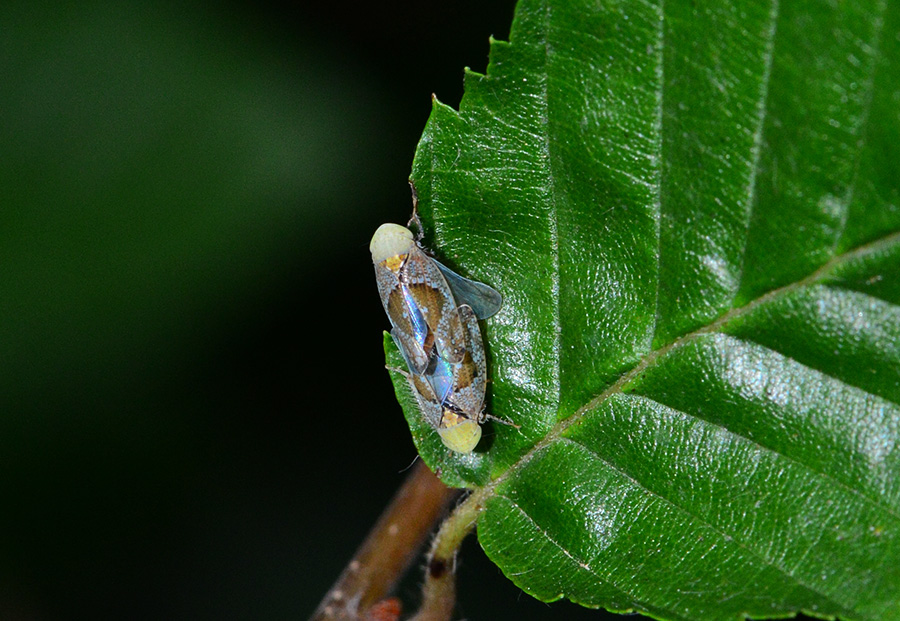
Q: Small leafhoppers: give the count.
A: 2